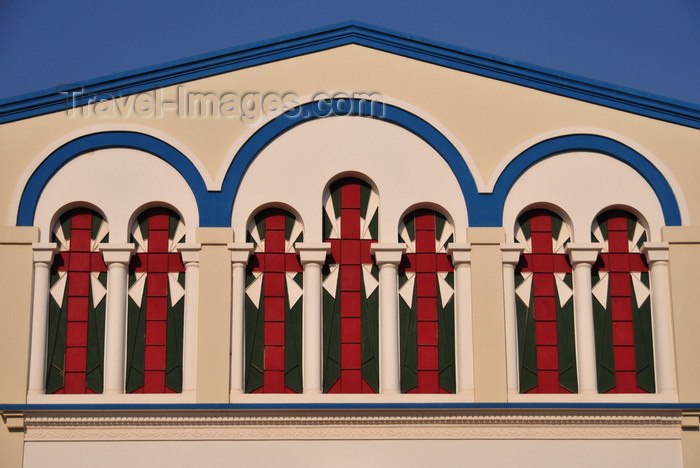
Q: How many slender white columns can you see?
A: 10